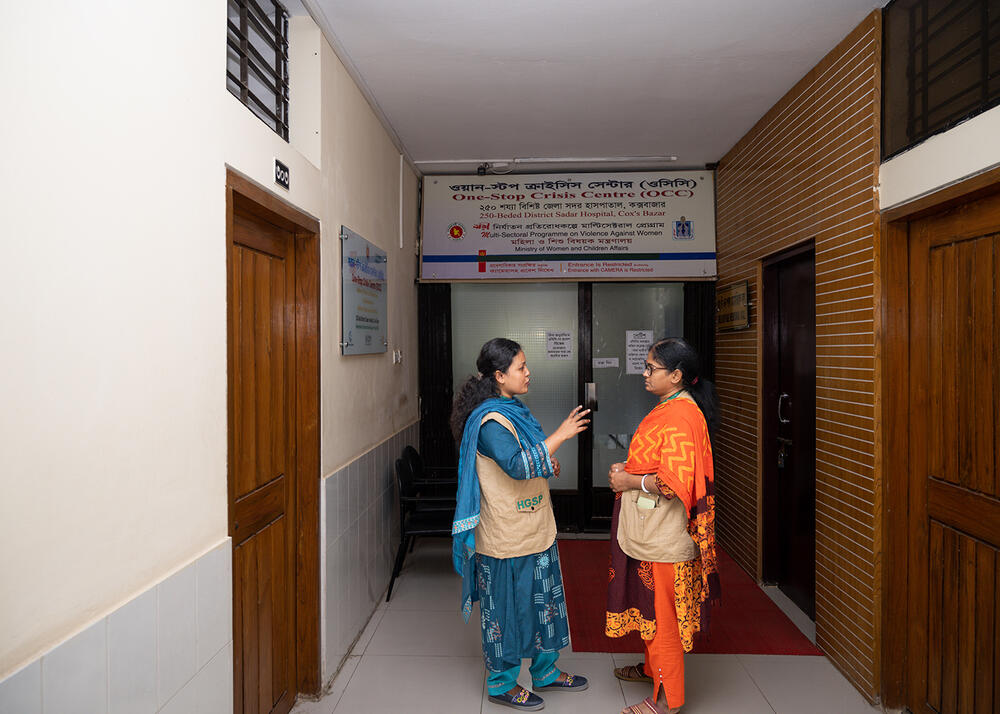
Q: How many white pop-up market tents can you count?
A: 0